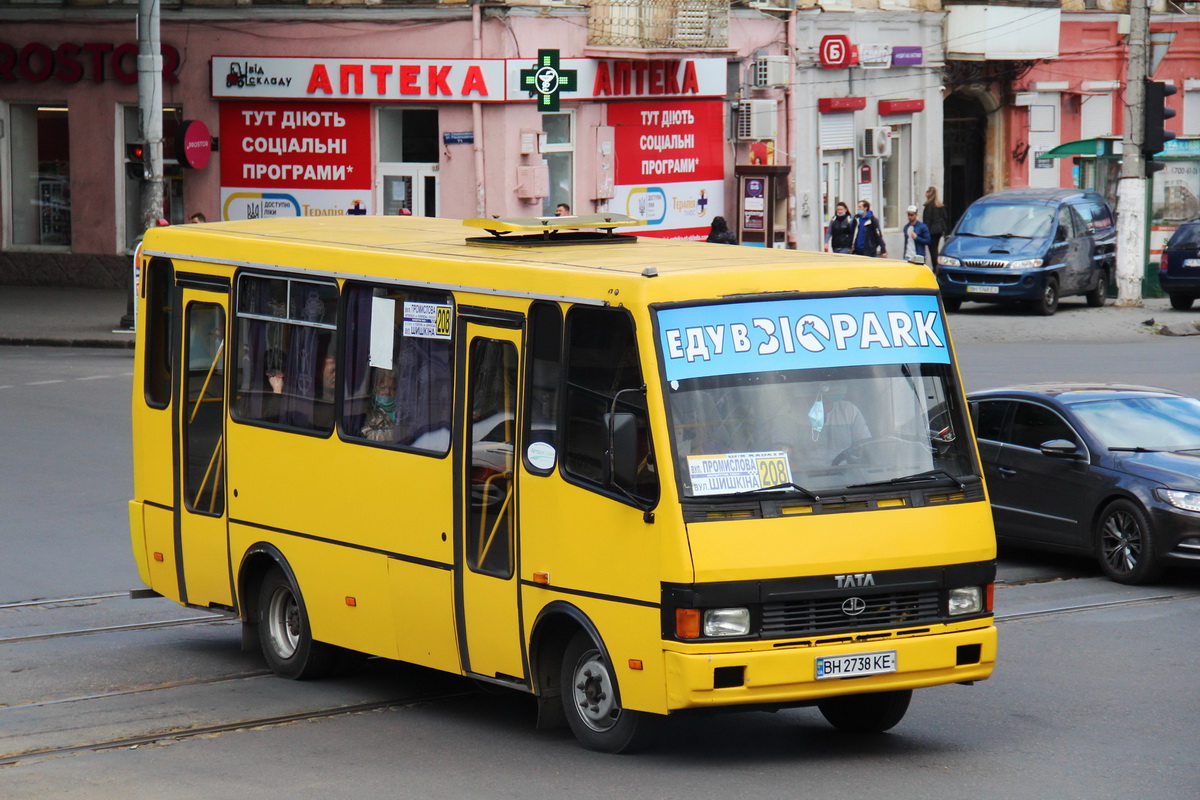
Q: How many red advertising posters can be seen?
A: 2